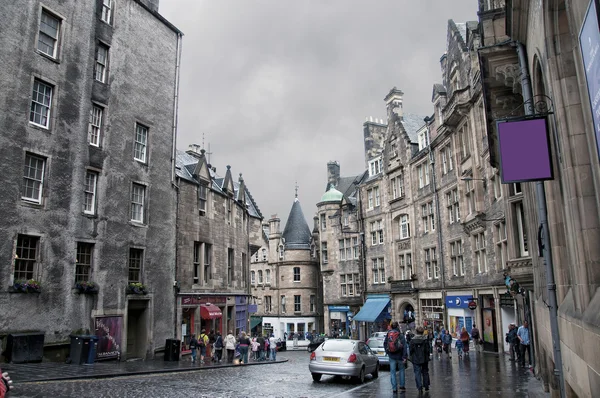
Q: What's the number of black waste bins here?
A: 3